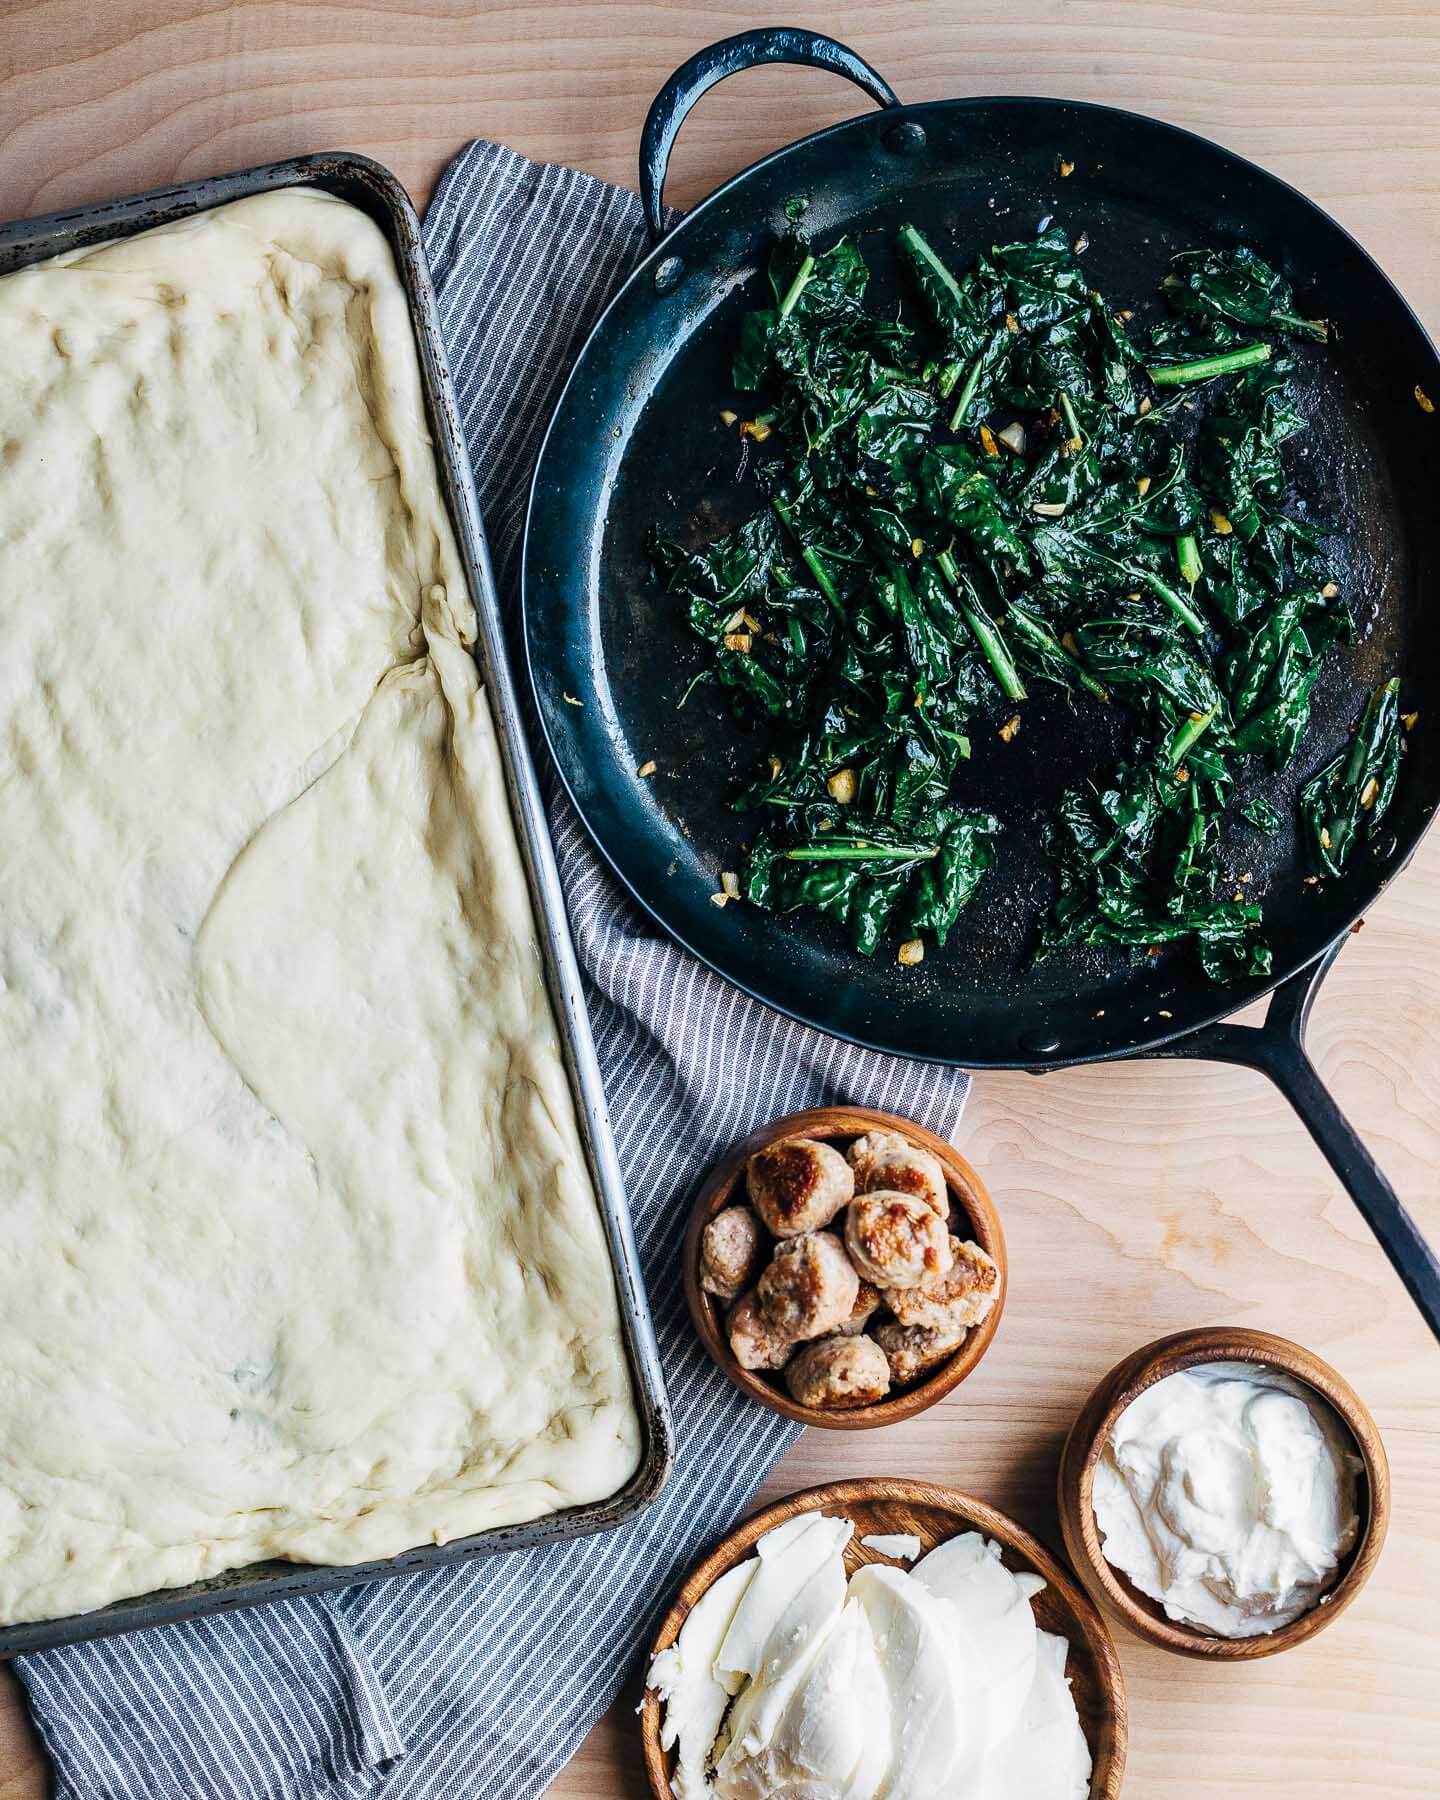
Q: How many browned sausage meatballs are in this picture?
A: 10